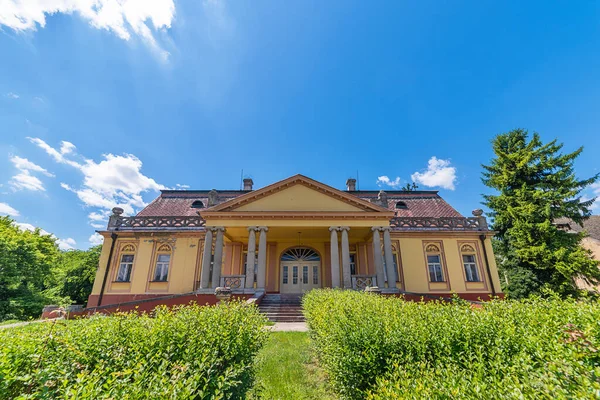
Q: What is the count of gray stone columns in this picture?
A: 8